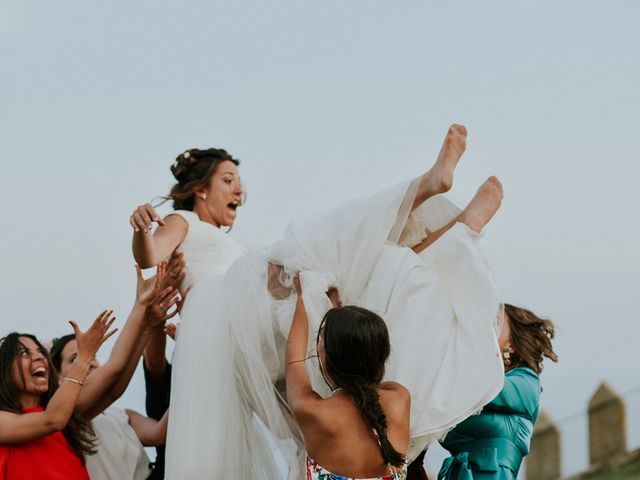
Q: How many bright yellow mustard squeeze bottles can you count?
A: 0